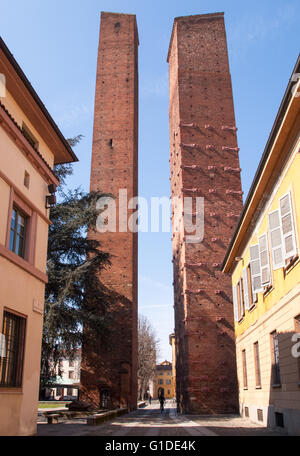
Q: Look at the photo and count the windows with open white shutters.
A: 4